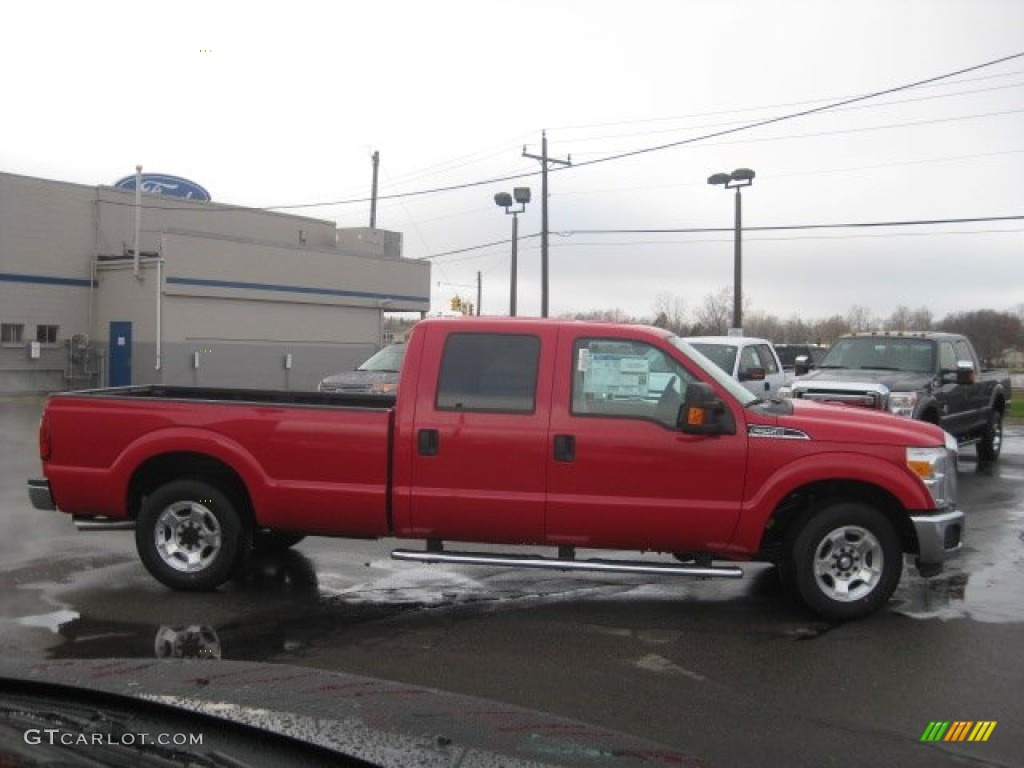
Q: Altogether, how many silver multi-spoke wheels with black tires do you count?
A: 2